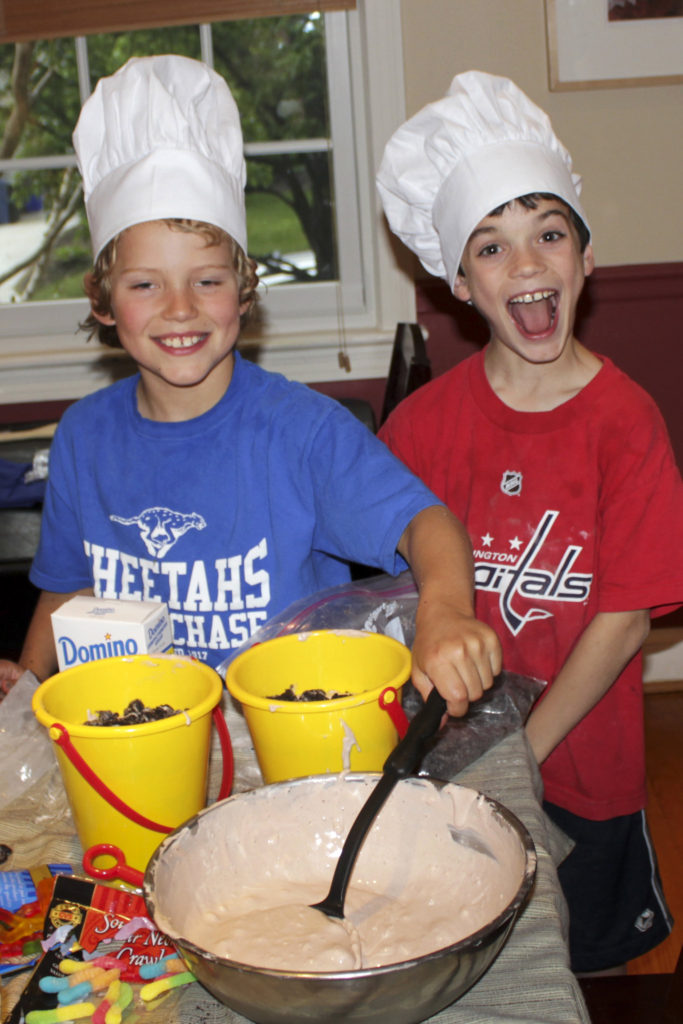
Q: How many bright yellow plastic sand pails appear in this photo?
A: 2